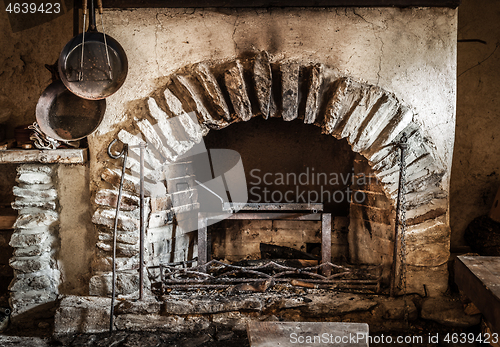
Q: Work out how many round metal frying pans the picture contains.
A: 2